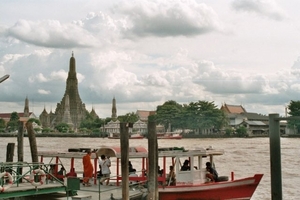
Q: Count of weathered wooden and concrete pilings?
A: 6